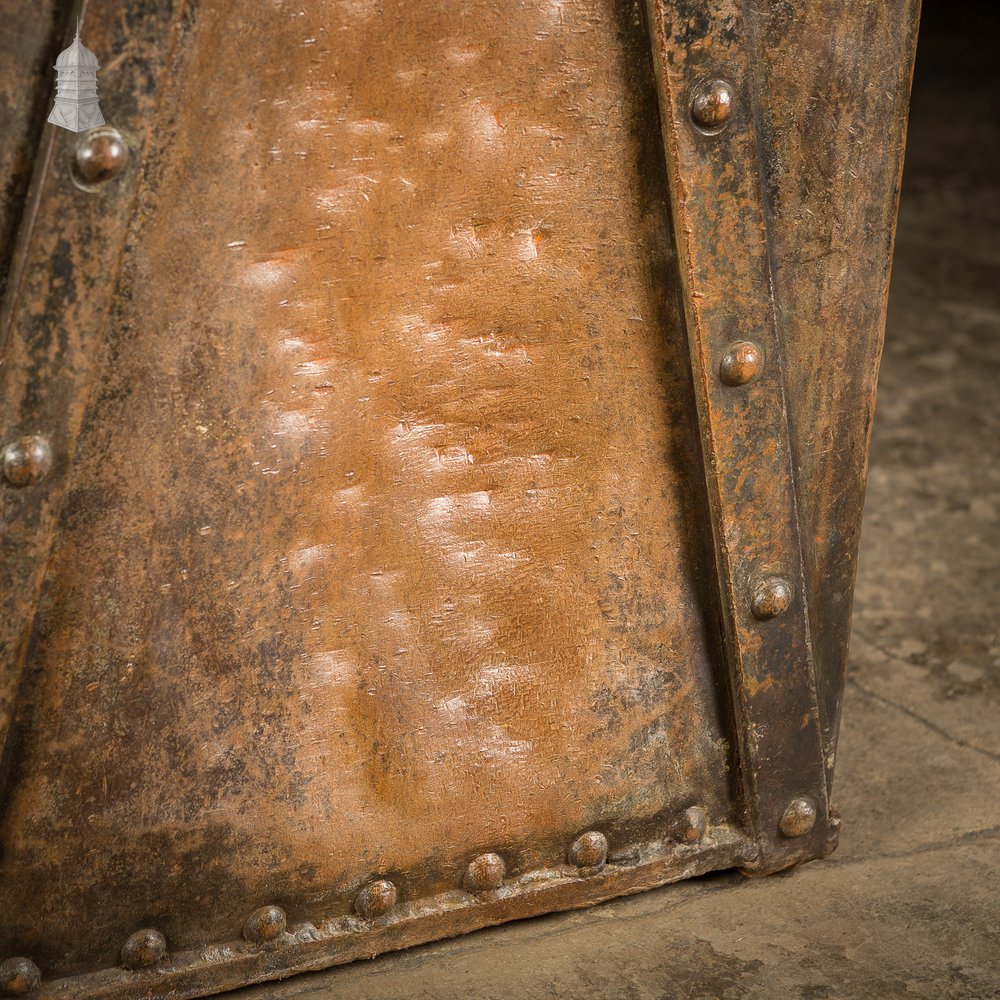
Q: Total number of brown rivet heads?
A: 13